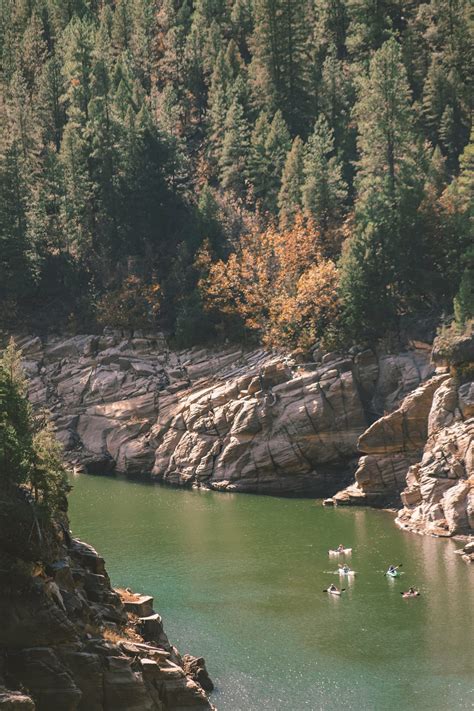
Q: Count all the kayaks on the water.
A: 5